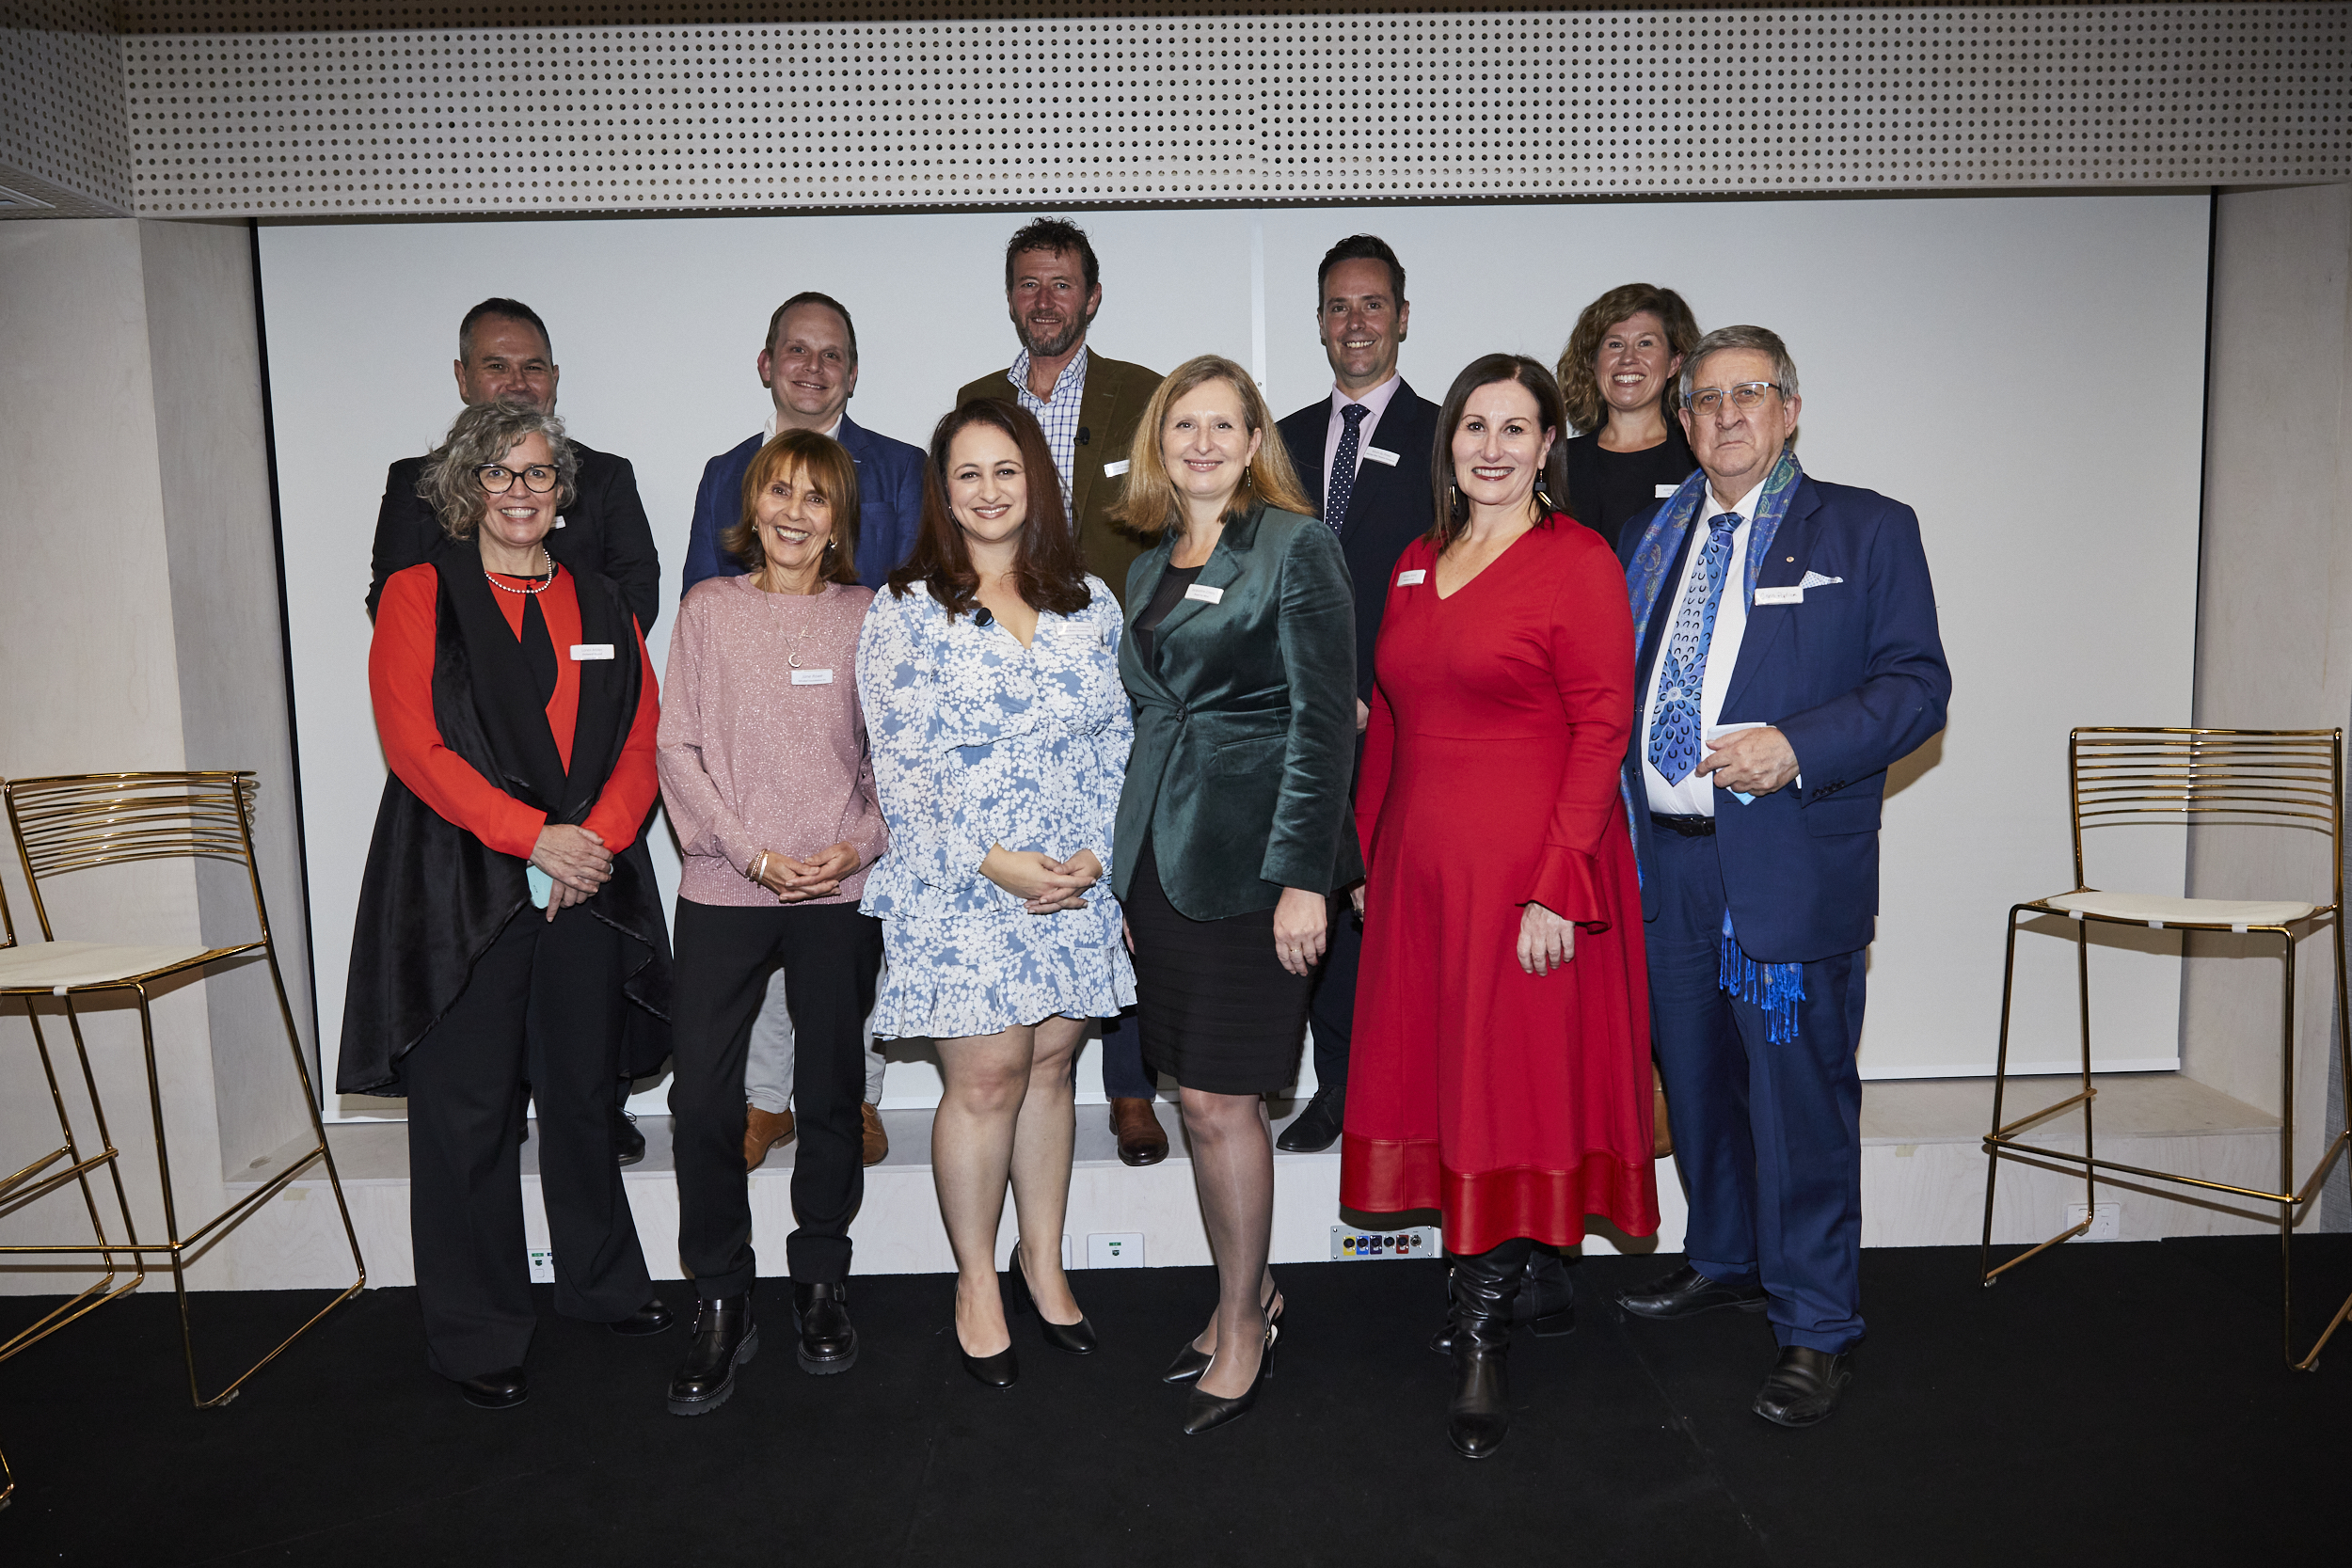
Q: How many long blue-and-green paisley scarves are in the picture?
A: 1